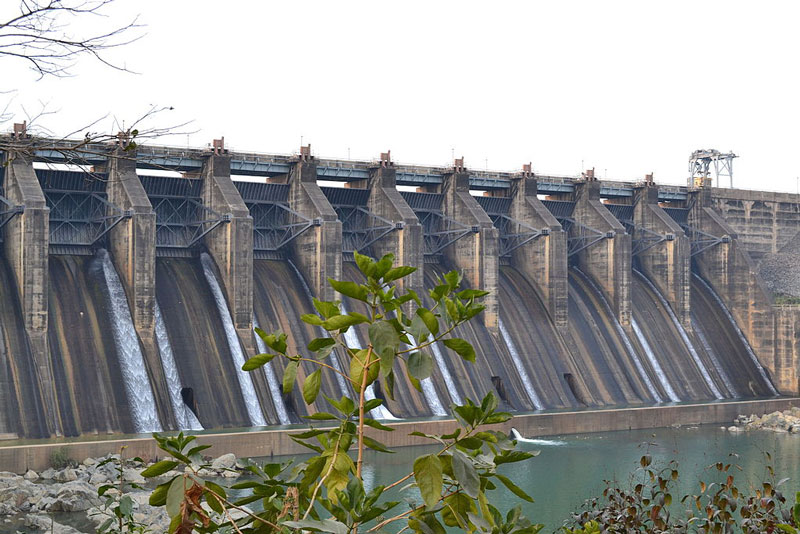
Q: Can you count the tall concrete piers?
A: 10